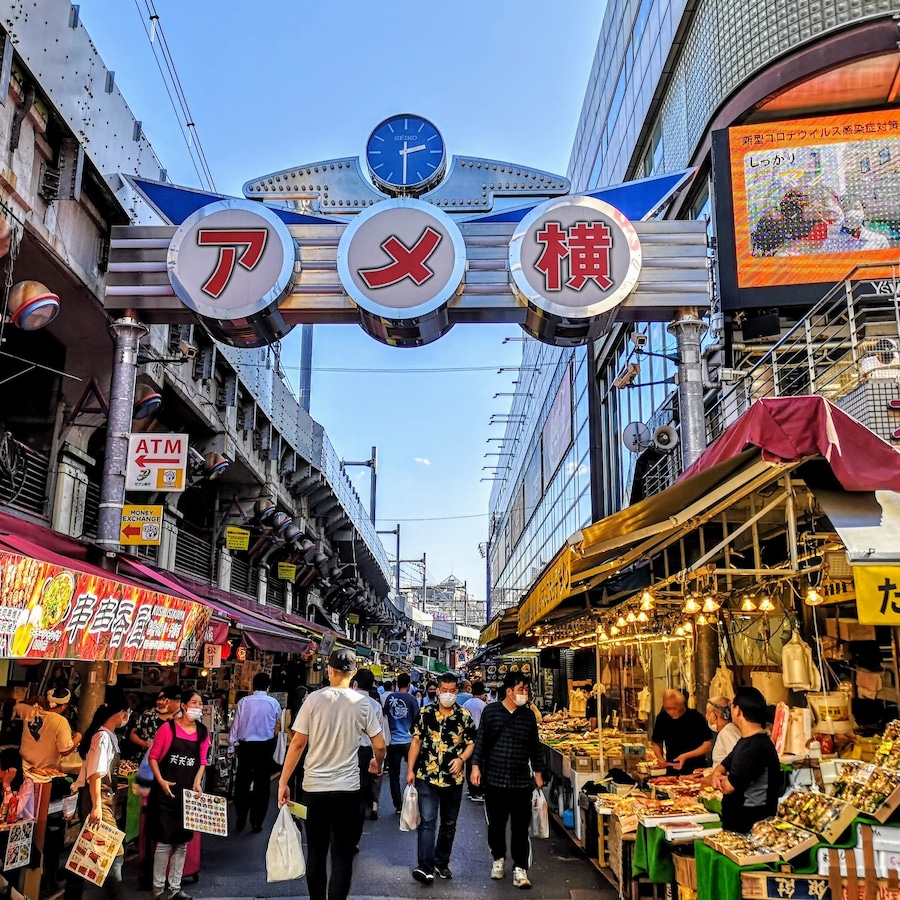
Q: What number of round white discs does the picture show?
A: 3